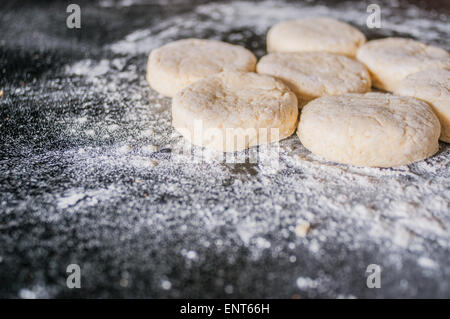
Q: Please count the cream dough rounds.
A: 7